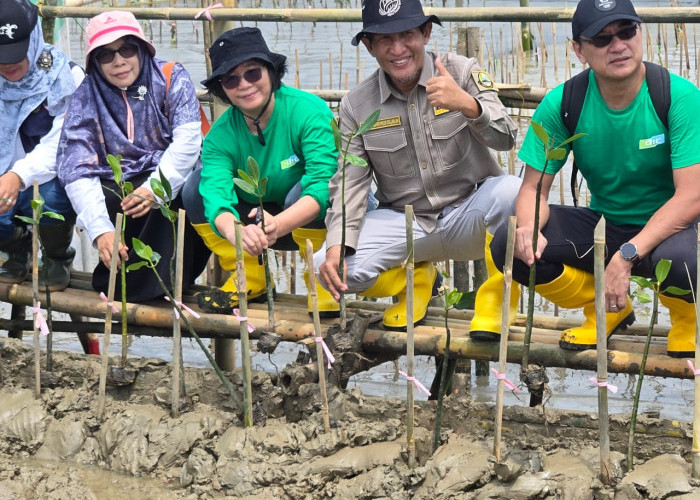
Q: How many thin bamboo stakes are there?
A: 9